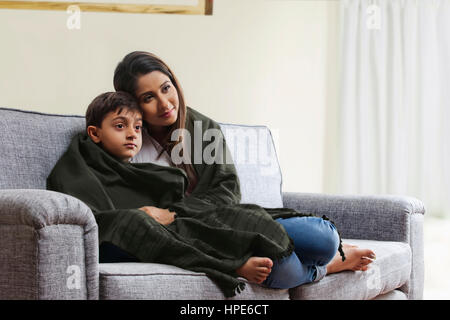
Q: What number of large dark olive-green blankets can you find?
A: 1